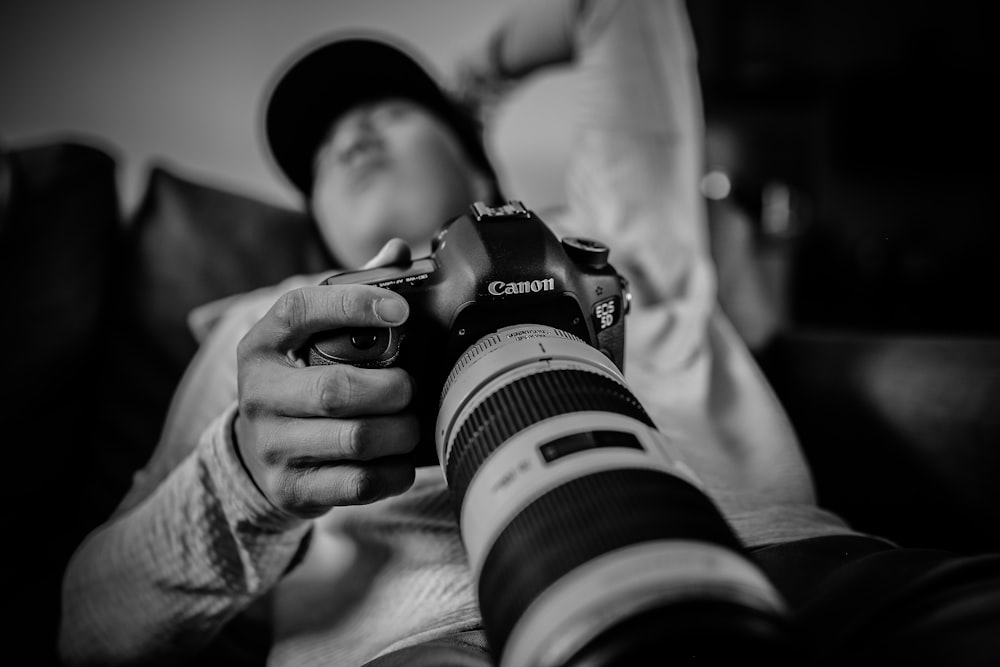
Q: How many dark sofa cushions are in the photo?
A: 2